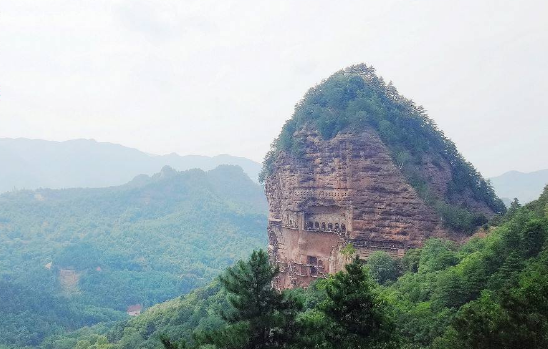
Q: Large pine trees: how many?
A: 2